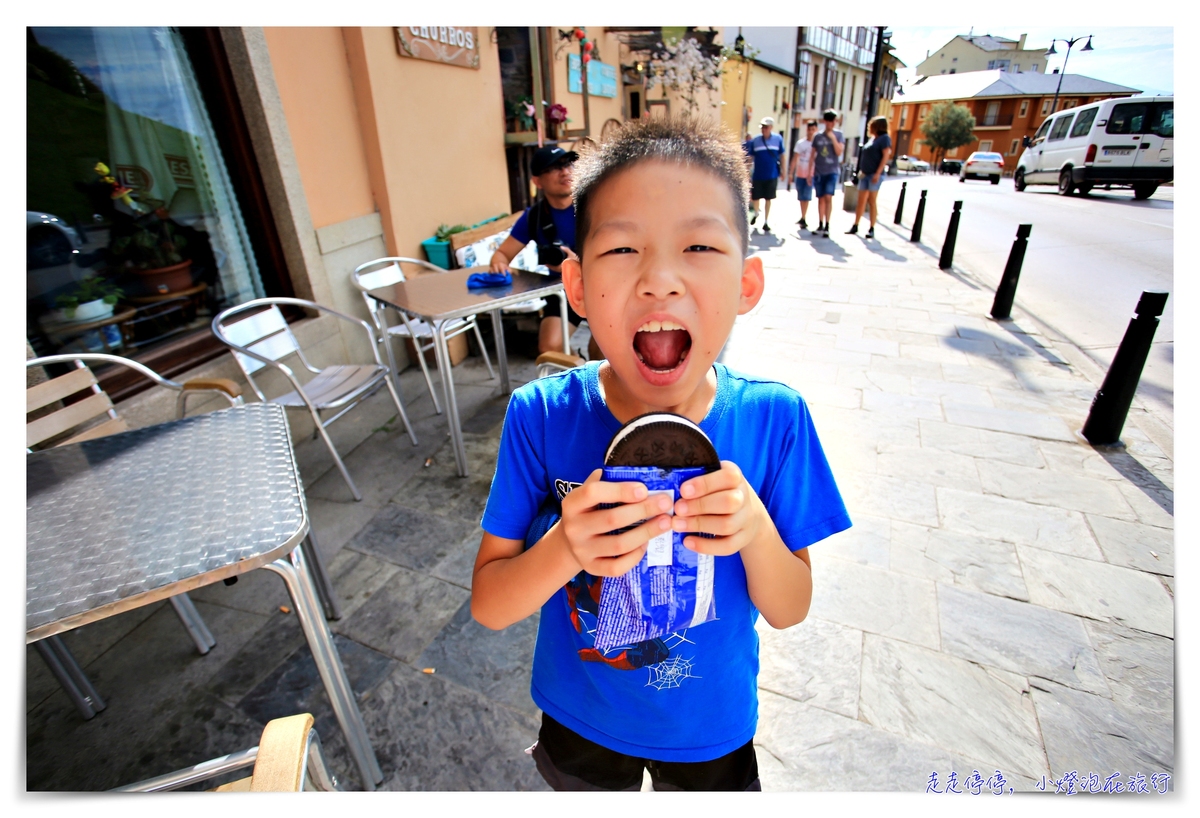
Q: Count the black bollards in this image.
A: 5